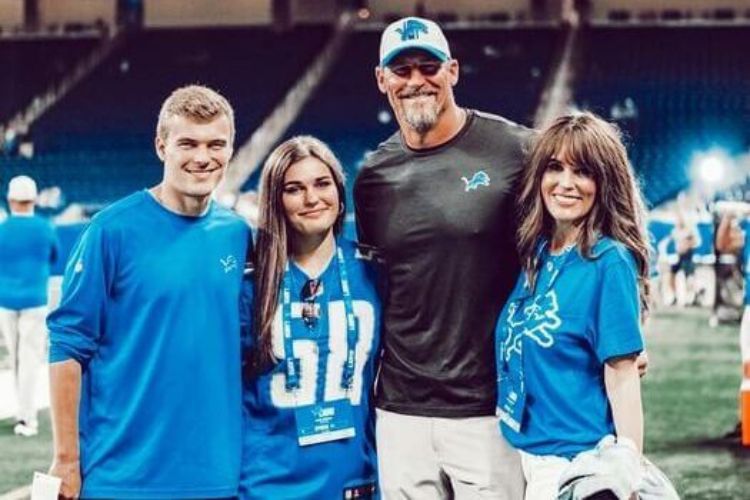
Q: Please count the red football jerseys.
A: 0